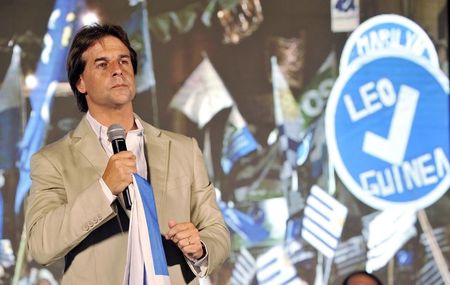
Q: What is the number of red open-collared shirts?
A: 0